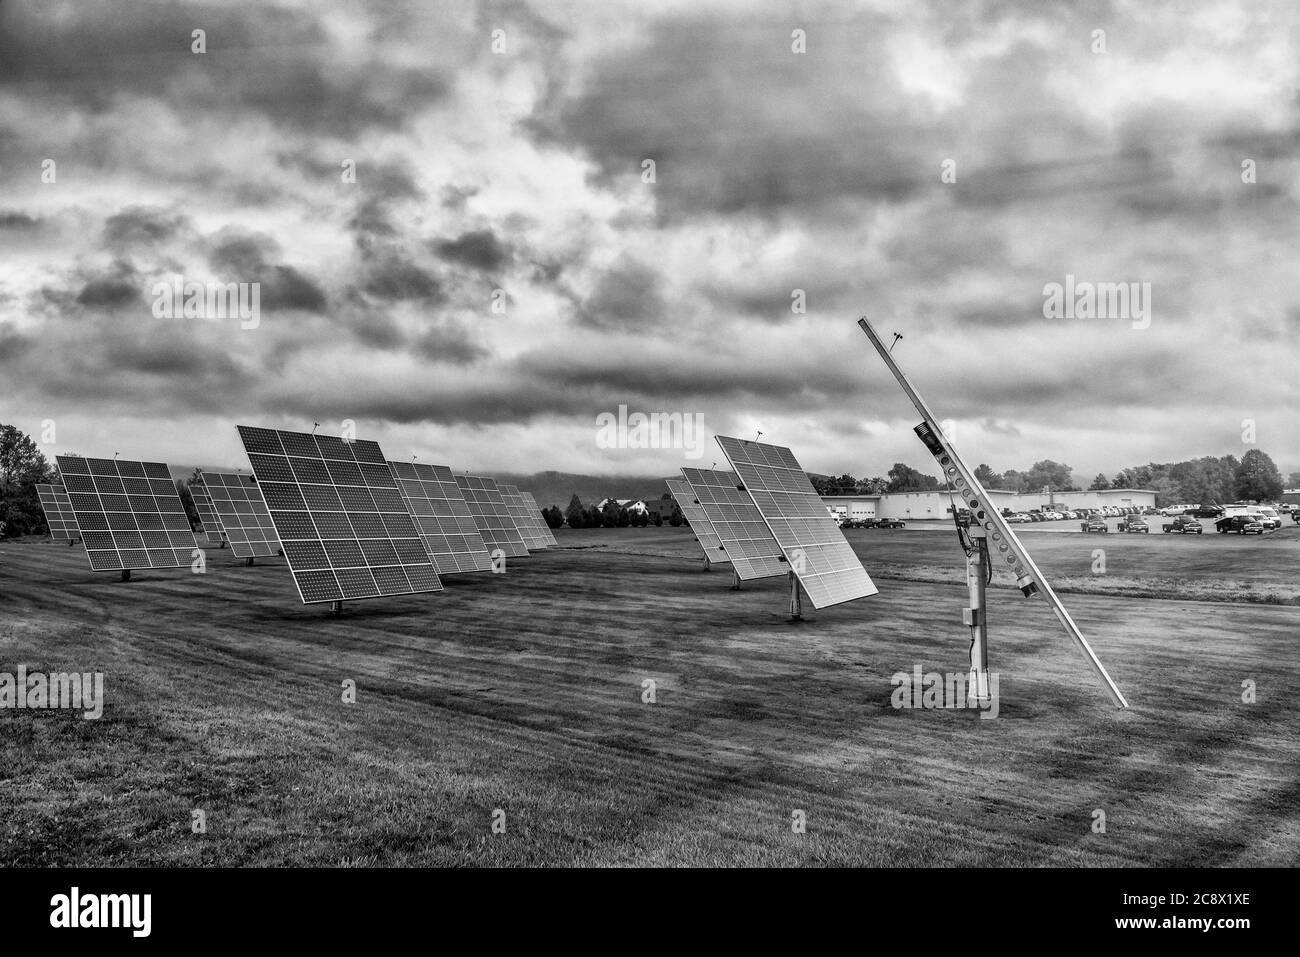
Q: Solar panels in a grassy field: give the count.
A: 13